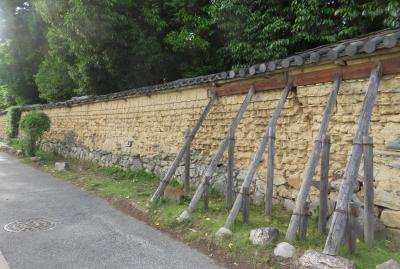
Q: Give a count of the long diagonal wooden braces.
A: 5